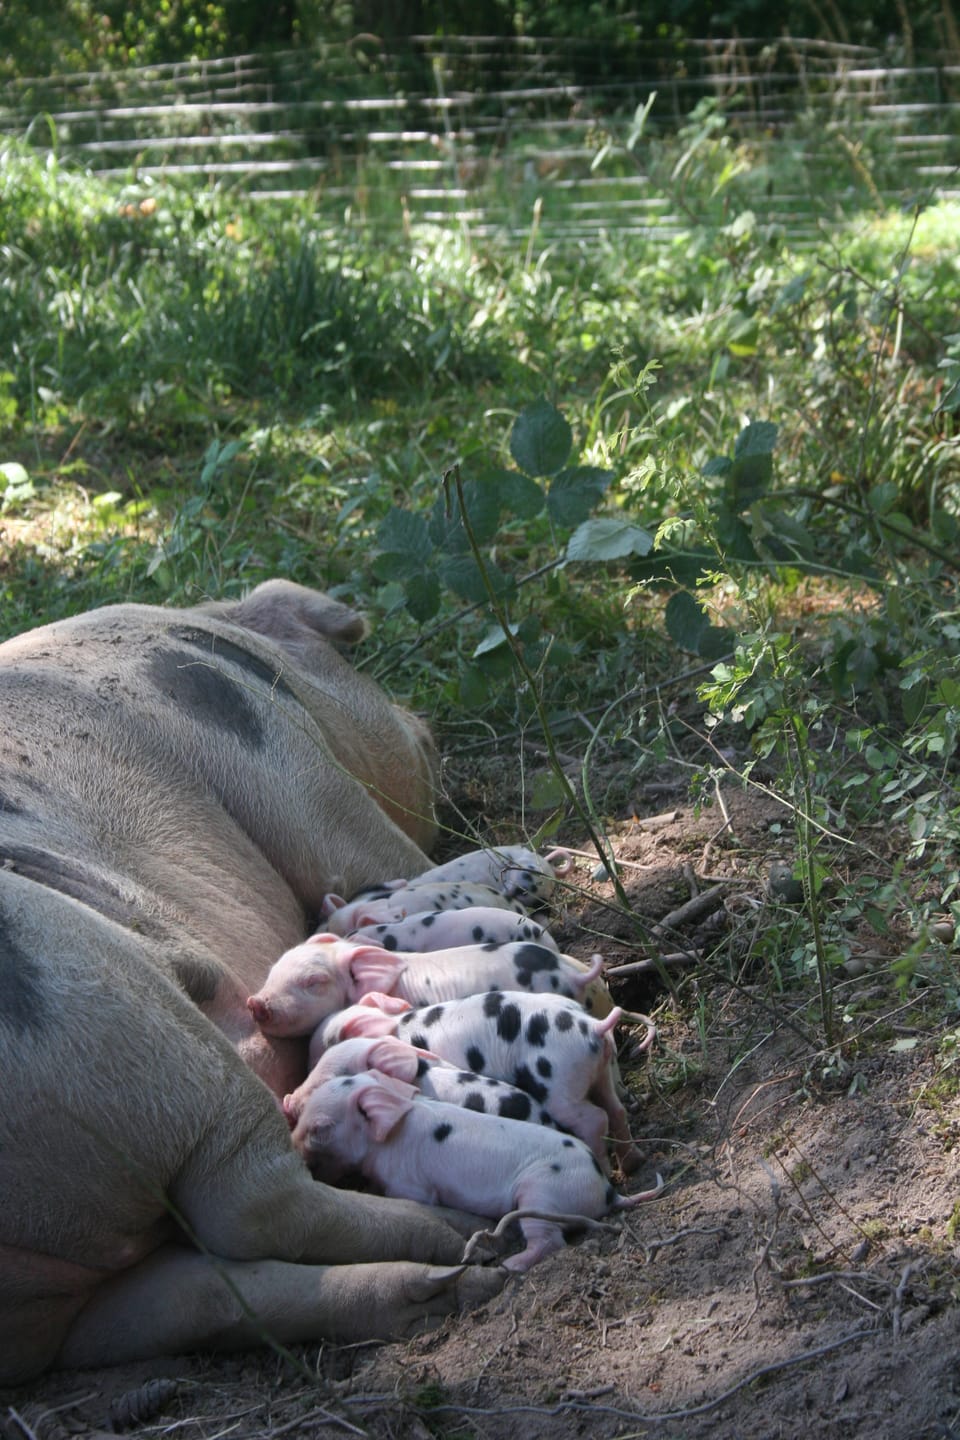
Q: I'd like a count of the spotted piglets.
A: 7